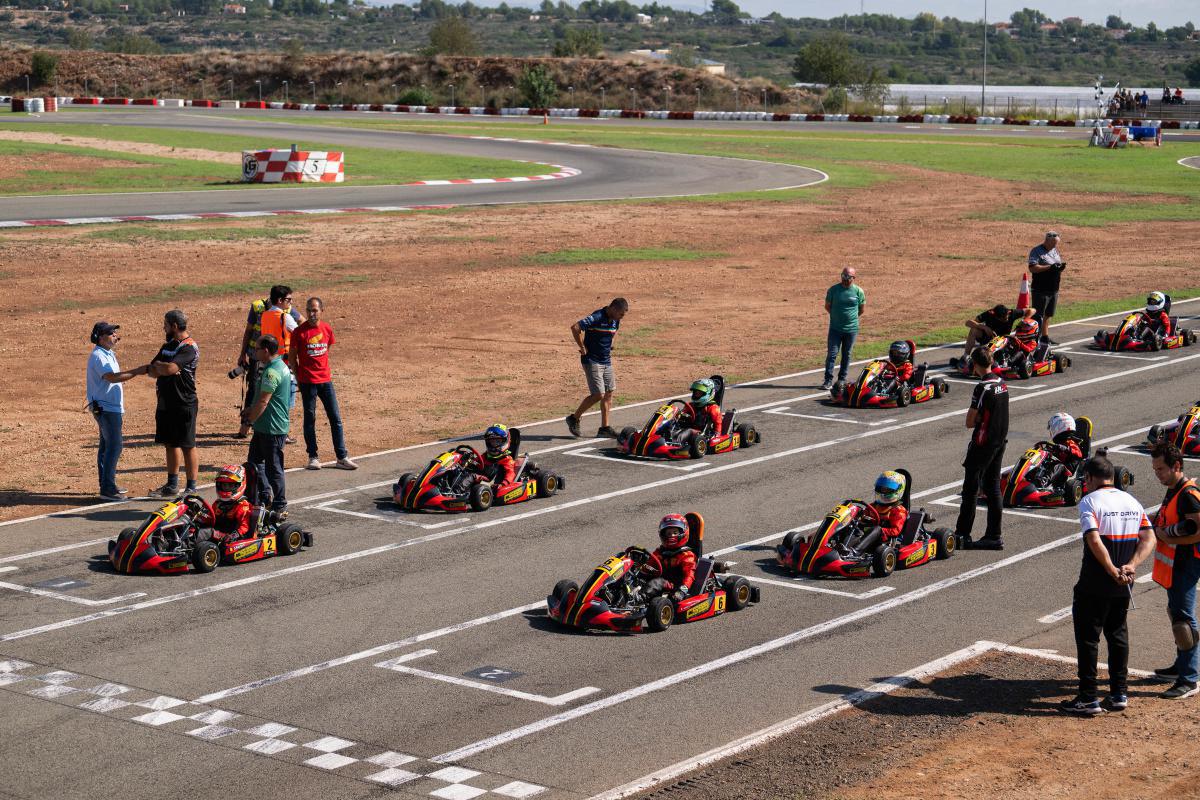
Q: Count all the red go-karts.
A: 10